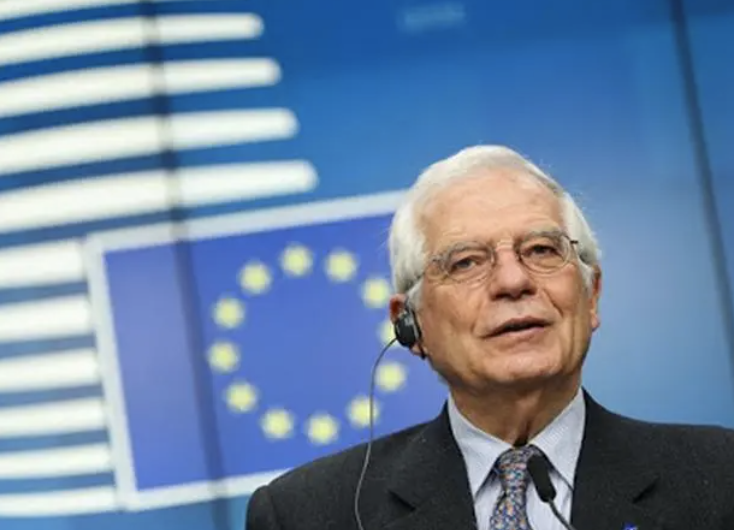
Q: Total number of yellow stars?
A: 12